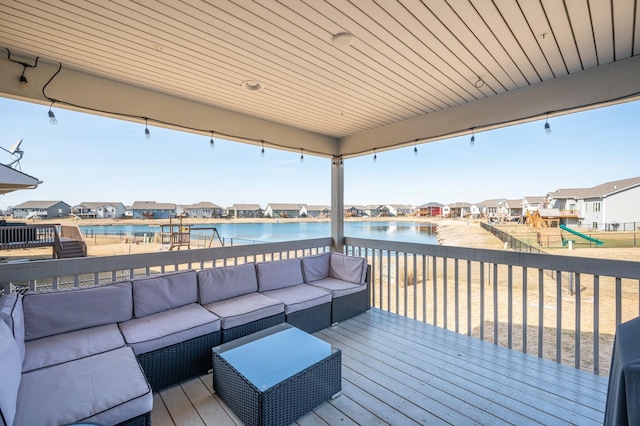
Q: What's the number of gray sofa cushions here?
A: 14